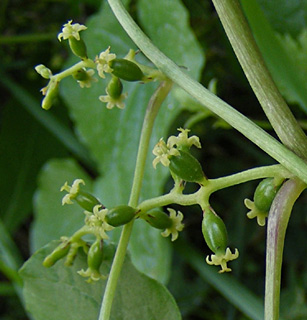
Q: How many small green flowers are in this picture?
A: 12